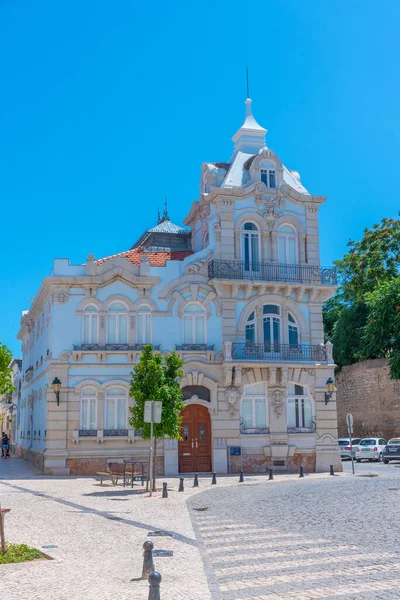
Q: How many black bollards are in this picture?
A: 10